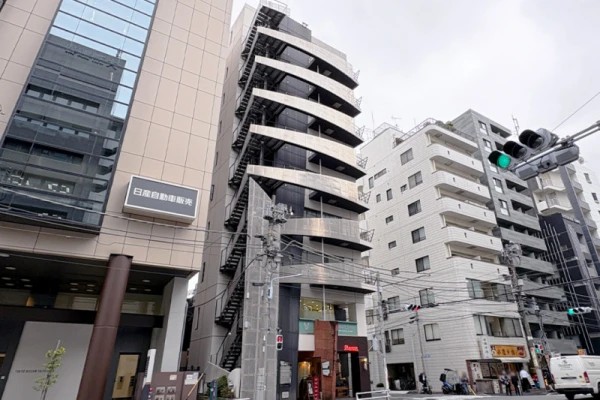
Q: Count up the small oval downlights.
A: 13